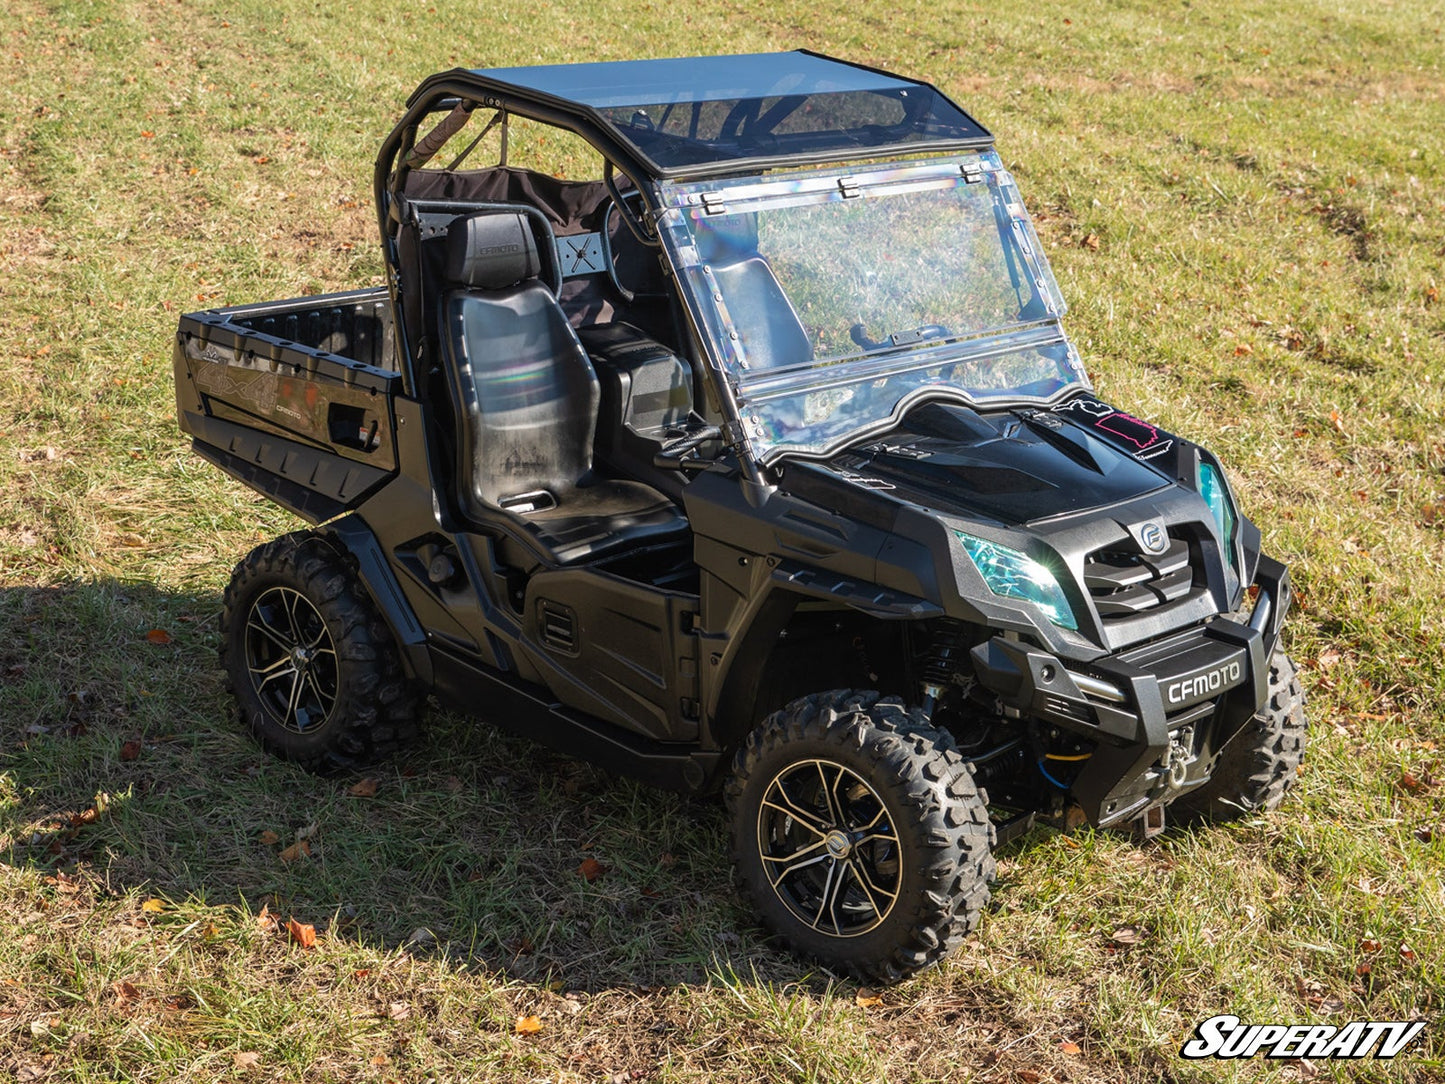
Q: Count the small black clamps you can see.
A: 3